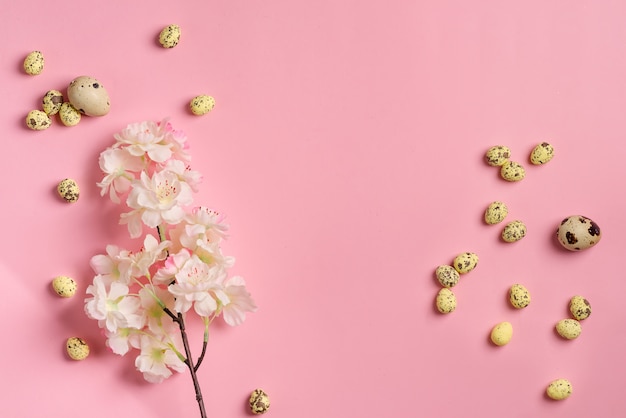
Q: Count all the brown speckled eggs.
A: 2